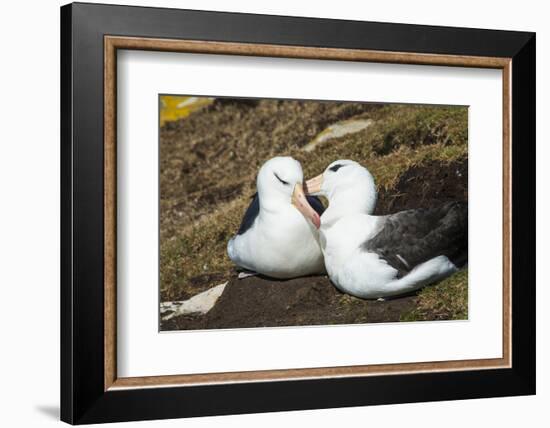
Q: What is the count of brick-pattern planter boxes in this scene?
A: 0